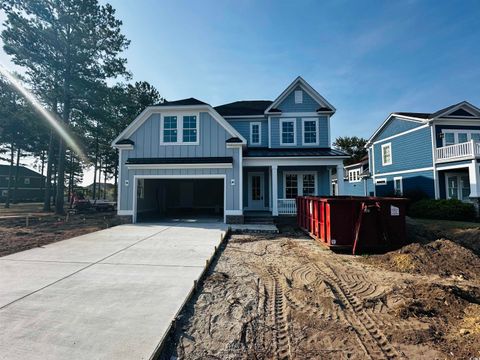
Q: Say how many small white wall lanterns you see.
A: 2